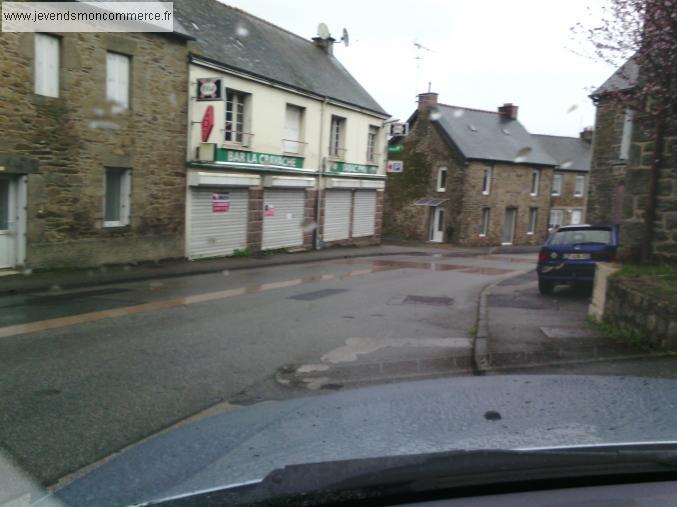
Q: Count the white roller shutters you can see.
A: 4